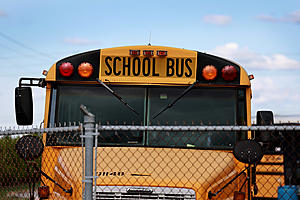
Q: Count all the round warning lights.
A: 4